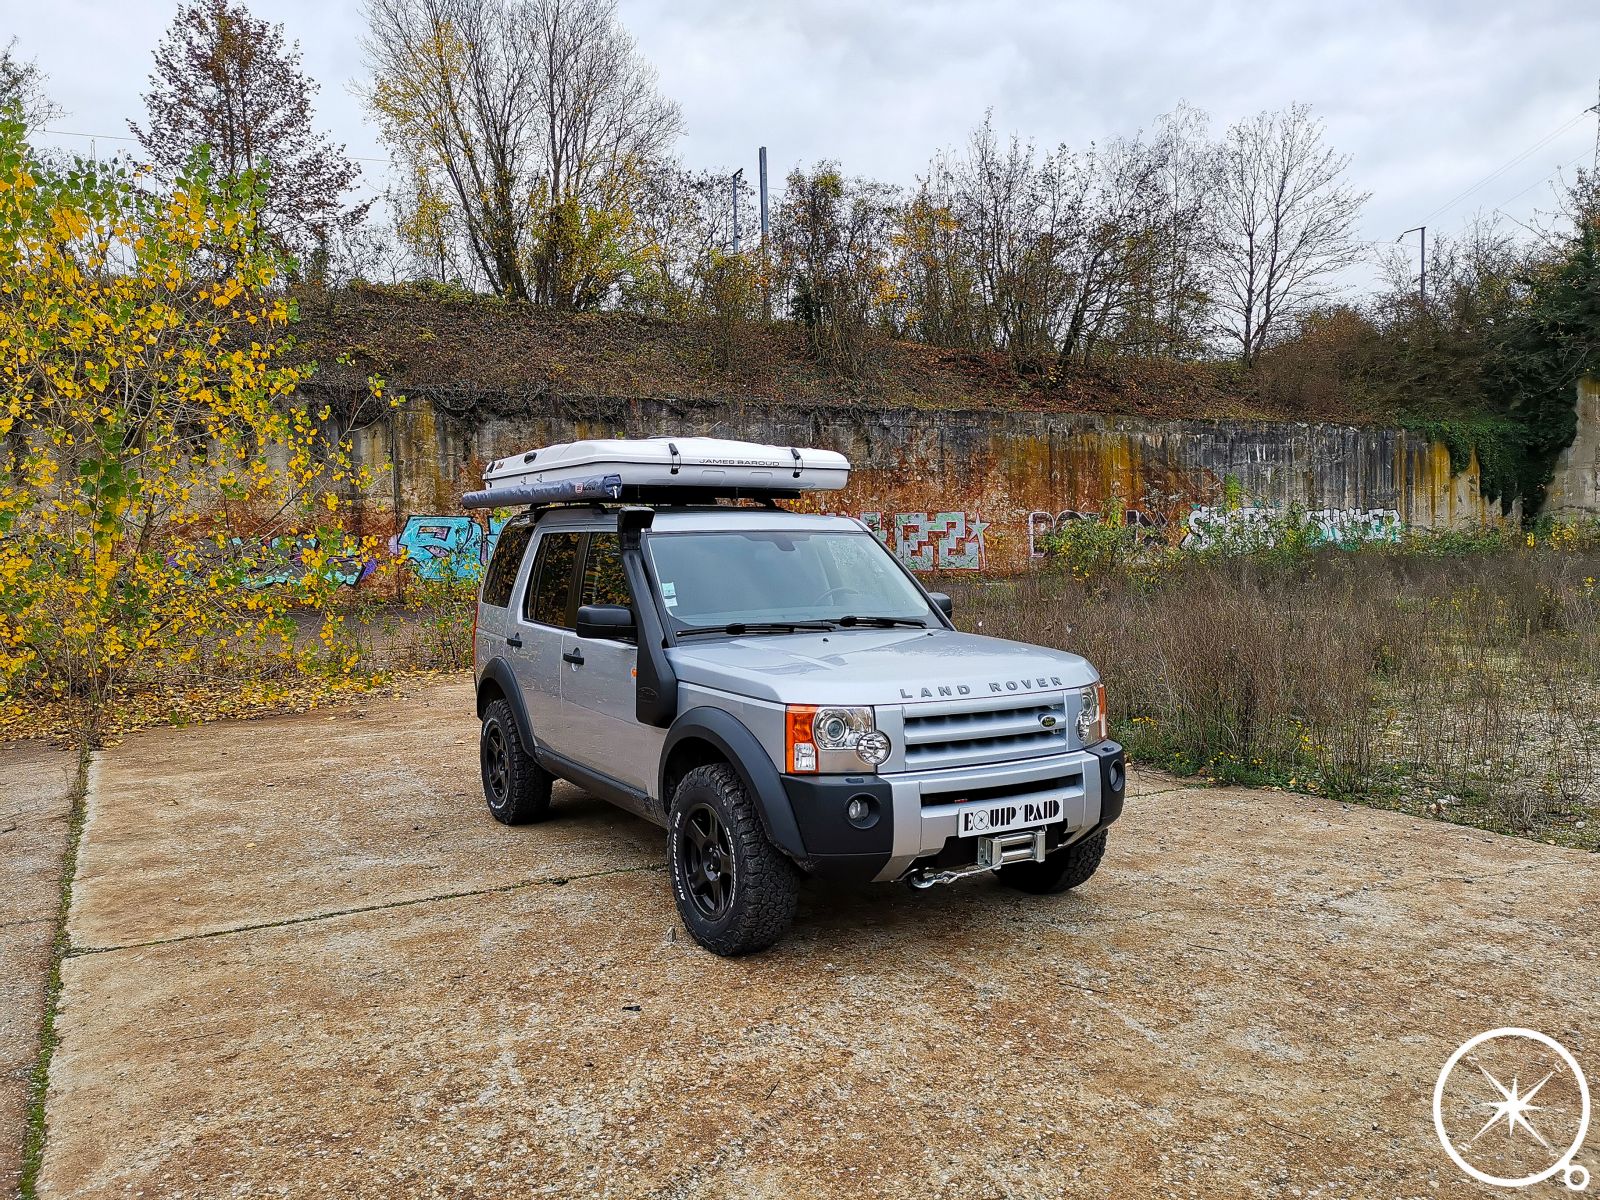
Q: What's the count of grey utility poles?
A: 3